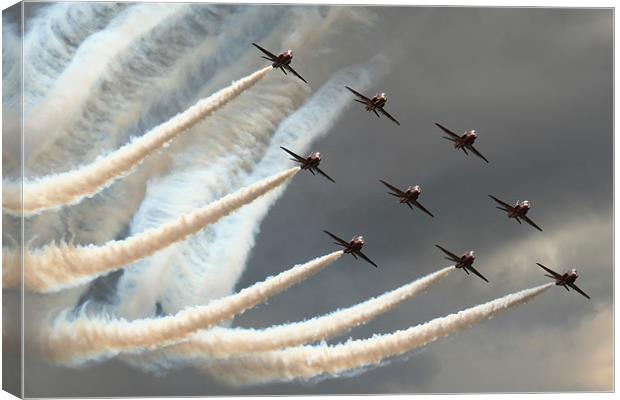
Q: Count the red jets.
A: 9